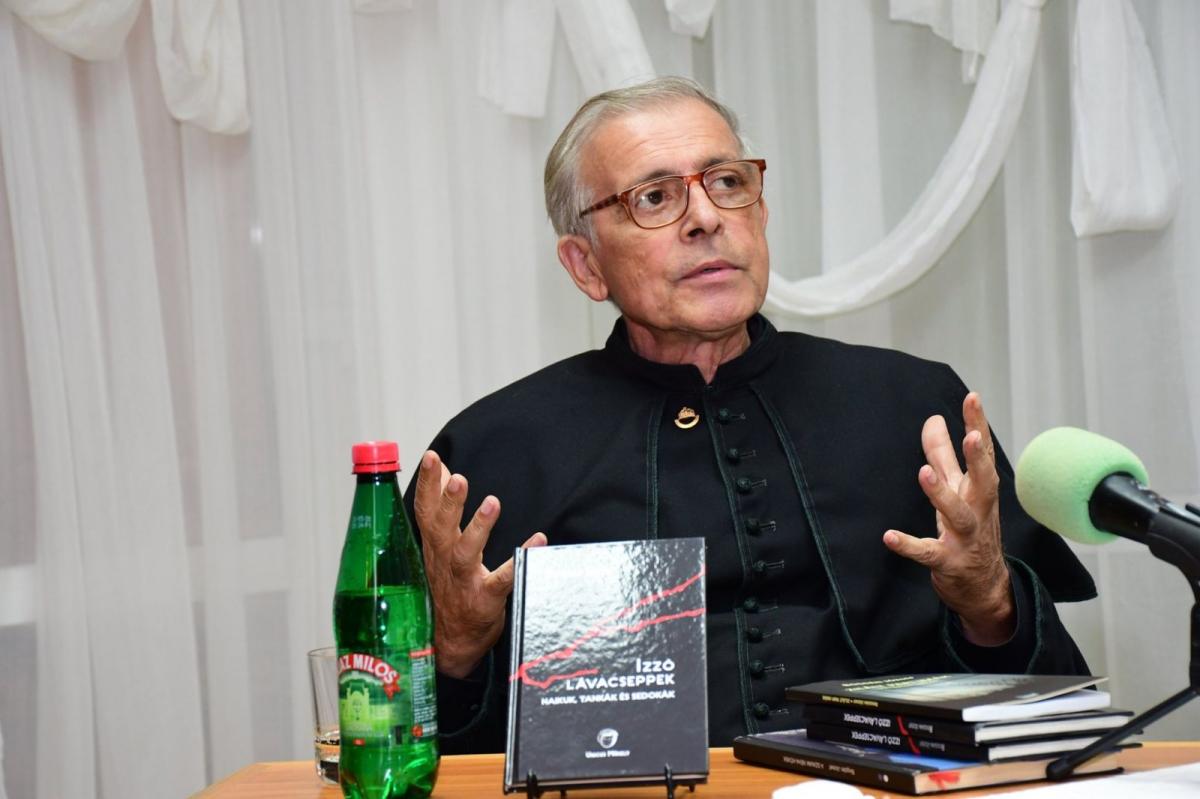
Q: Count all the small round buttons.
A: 9